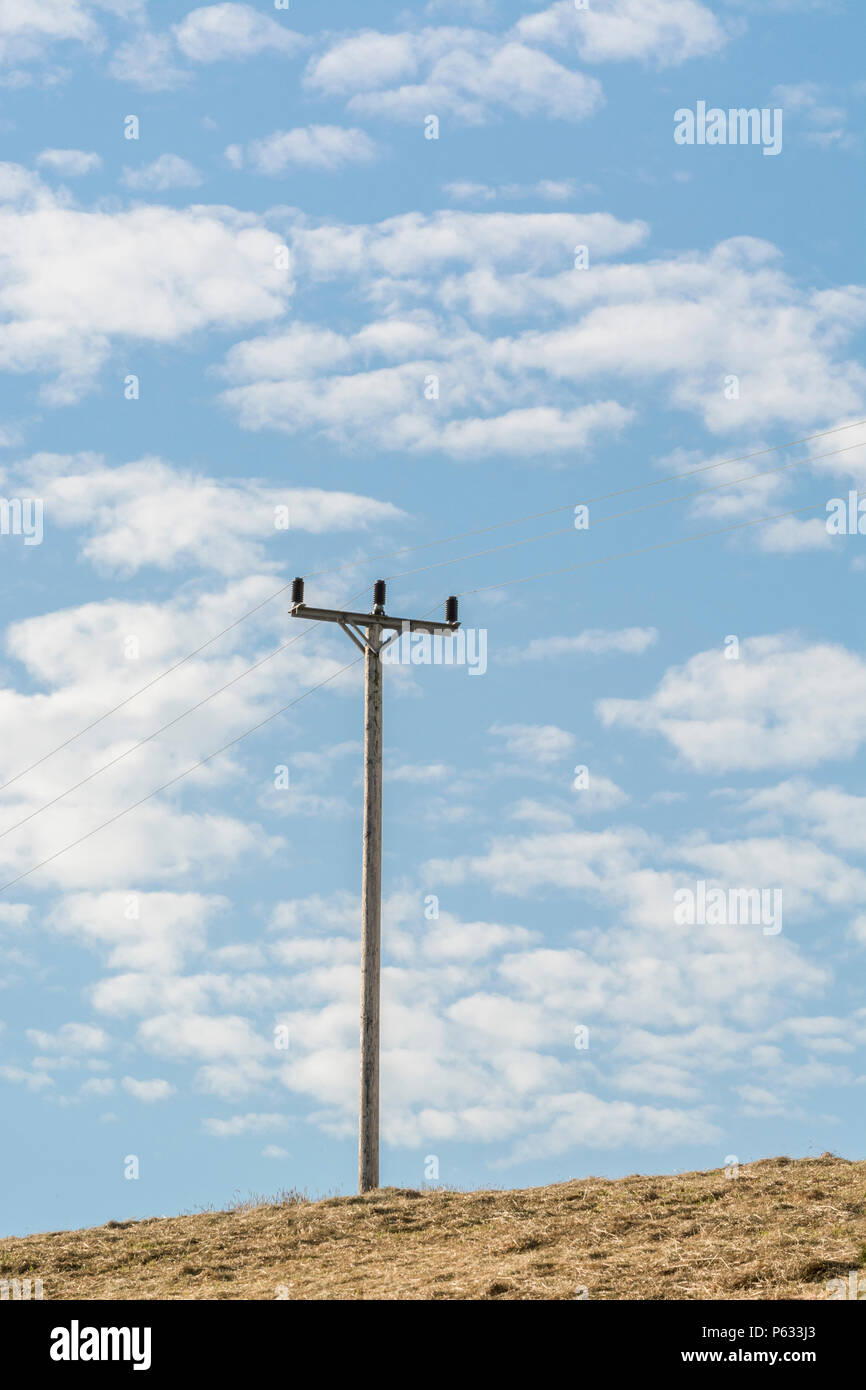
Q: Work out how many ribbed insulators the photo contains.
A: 3